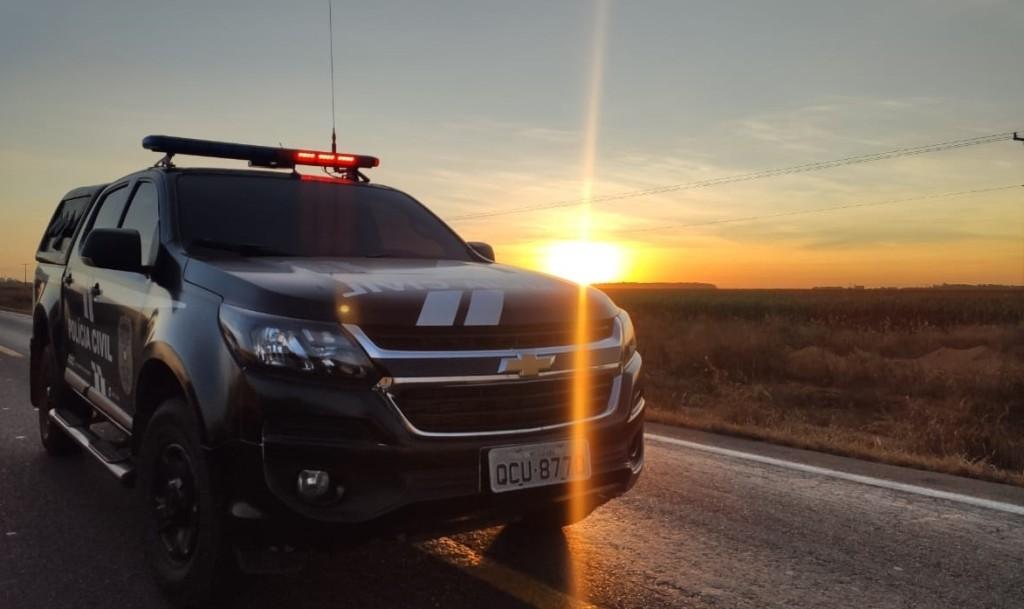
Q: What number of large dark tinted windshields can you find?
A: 1